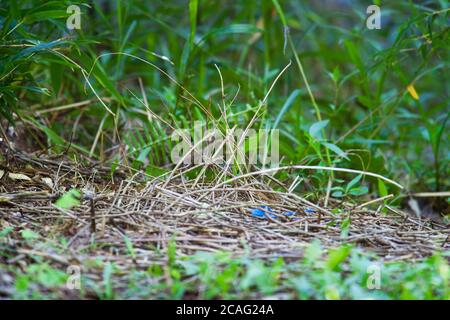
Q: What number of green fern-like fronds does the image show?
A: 1